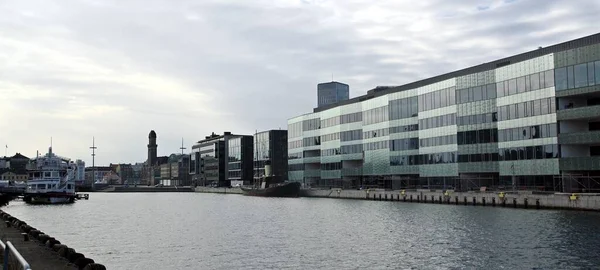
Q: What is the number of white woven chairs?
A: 0